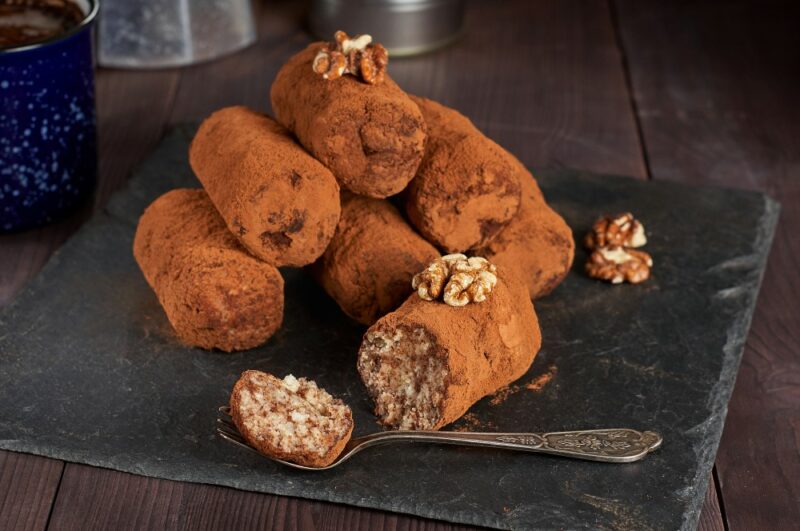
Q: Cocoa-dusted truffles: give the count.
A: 7